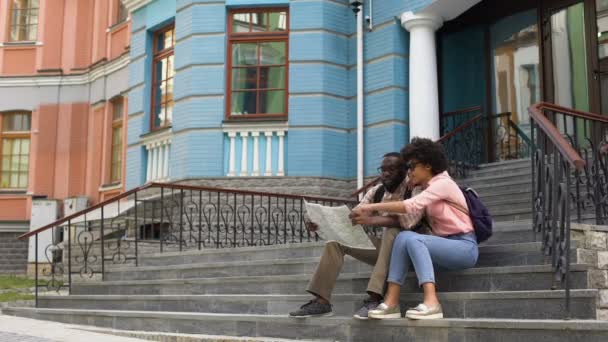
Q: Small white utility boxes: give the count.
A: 2